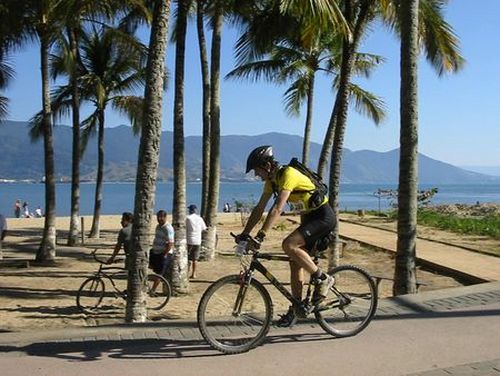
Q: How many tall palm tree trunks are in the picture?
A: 11